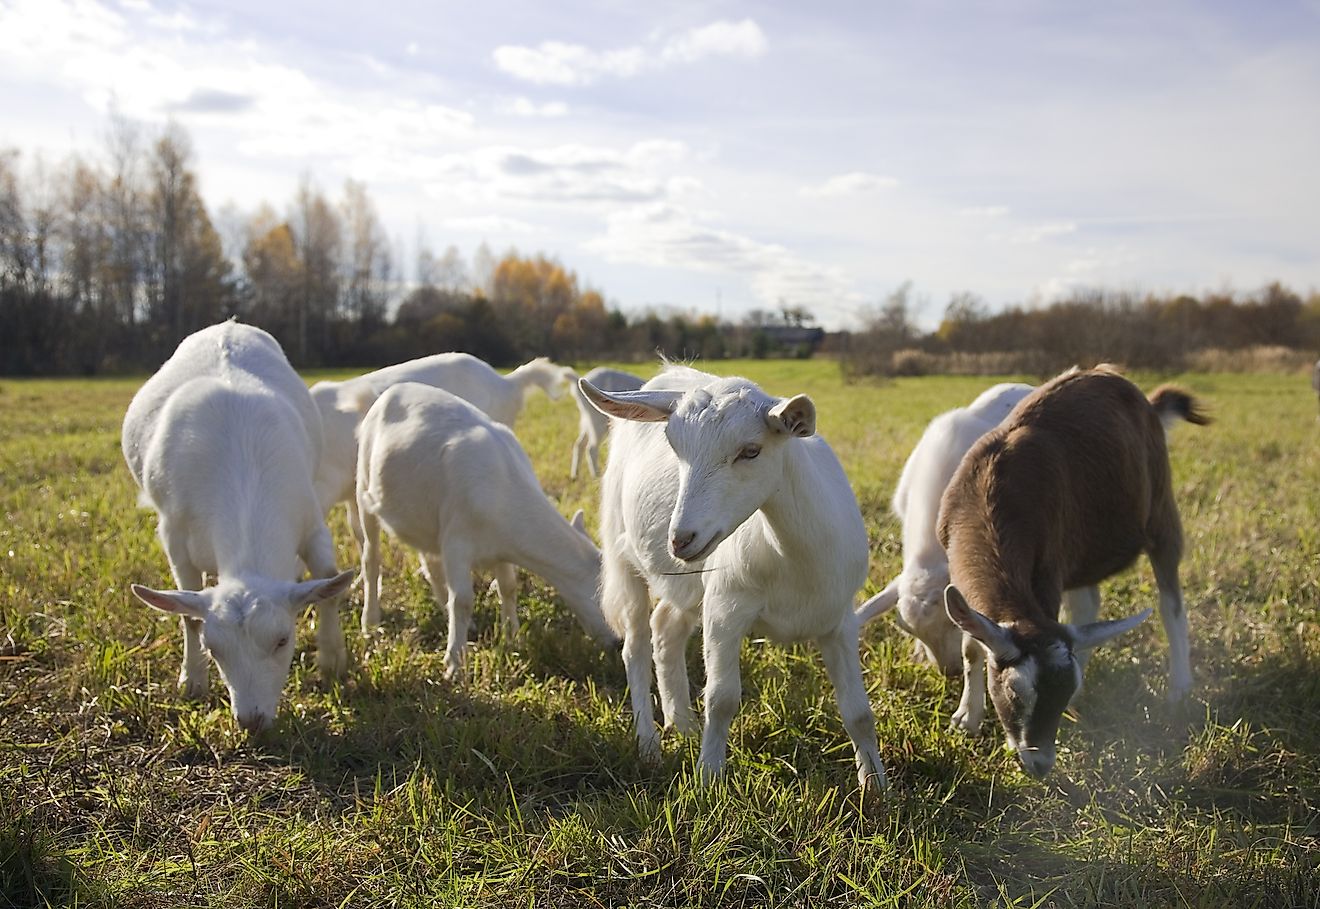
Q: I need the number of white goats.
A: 6